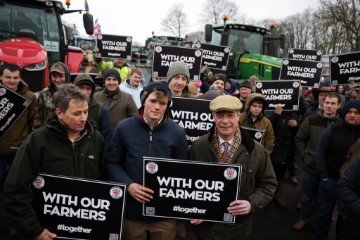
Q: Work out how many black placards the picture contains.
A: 12